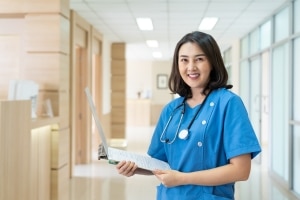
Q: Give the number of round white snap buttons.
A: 3